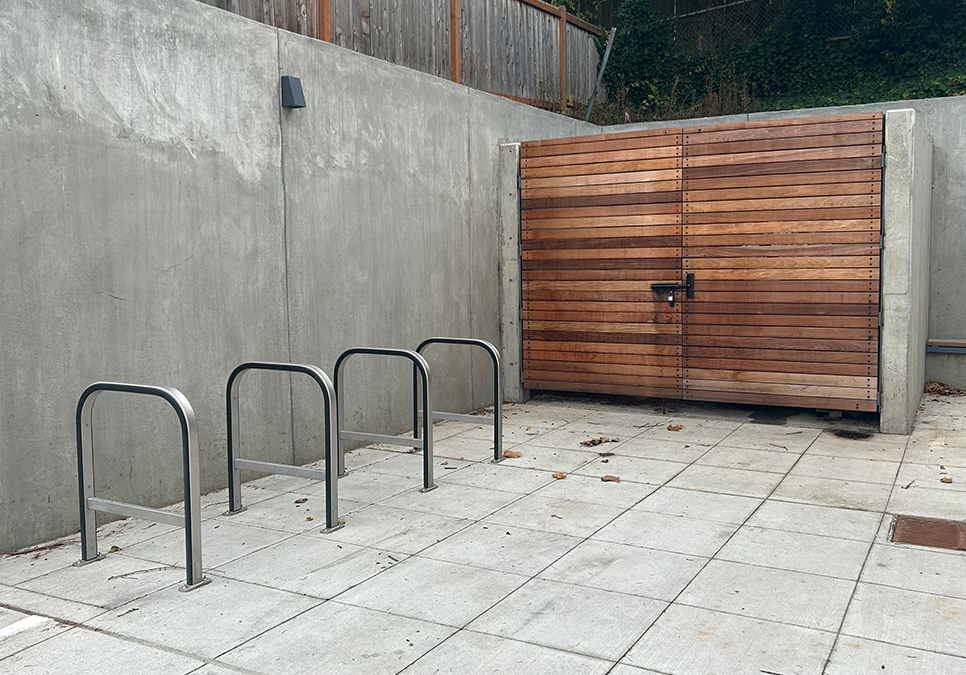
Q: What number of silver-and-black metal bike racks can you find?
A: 4